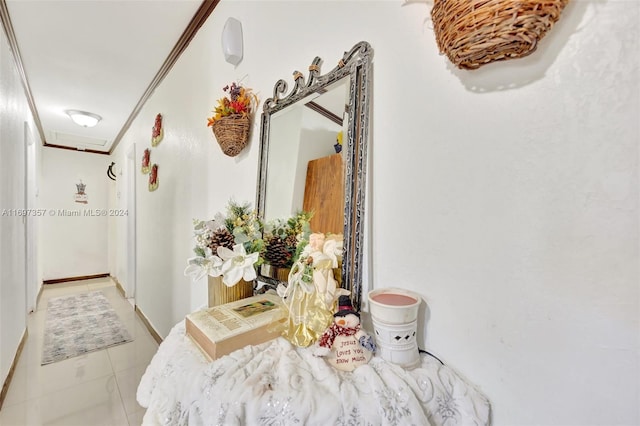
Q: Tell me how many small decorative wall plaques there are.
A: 3